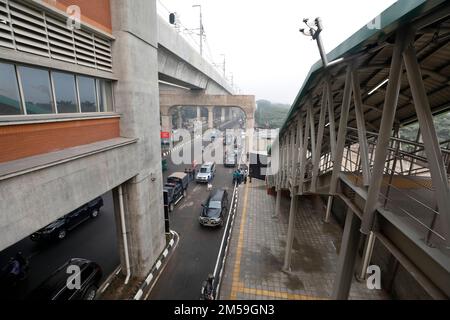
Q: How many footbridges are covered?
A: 1